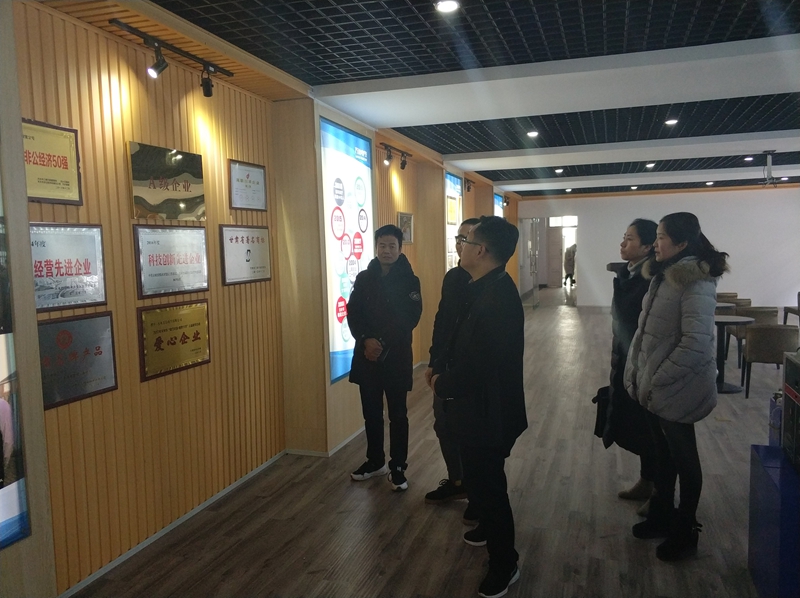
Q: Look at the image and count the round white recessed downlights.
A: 10